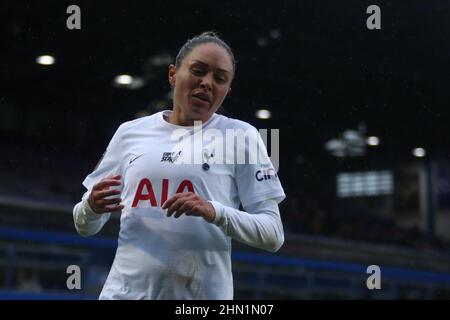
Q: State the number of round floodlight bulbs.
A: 5